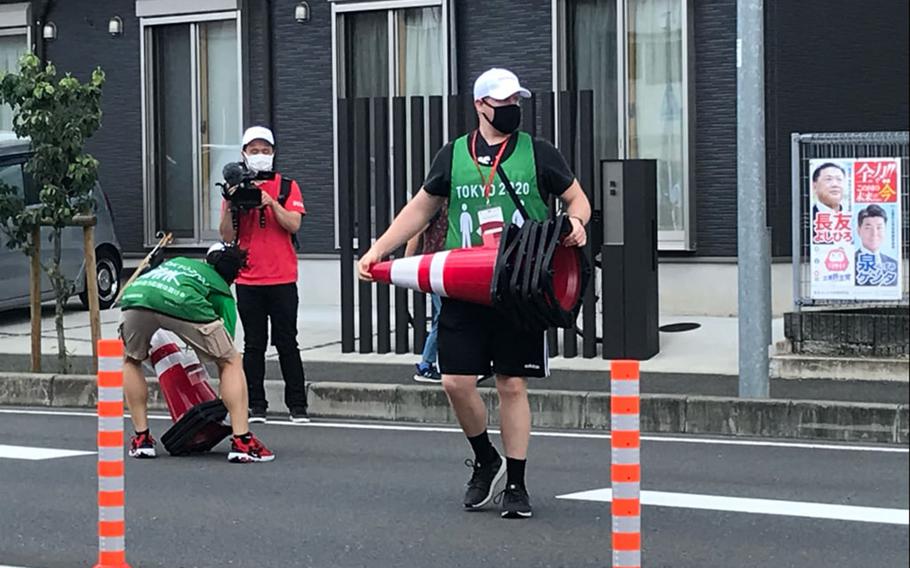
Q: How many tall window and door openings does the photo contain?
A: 4